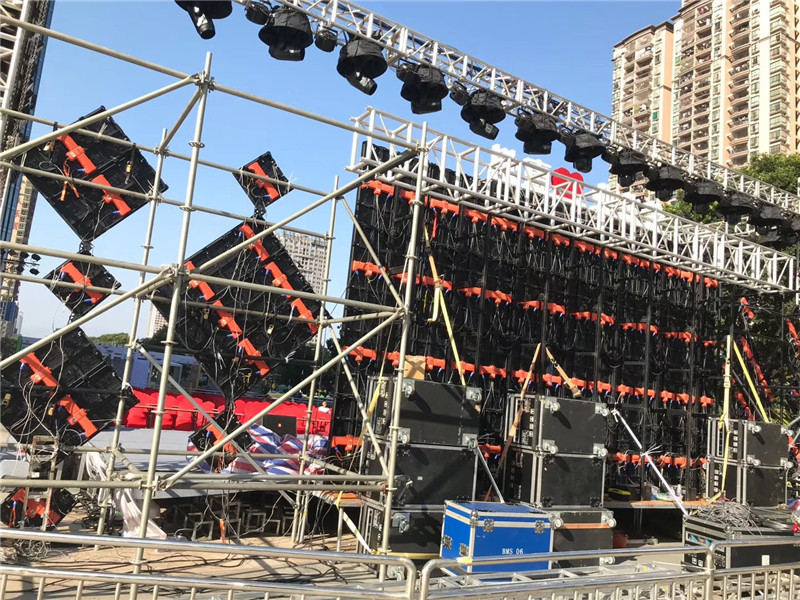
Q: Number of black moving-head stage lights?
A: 13